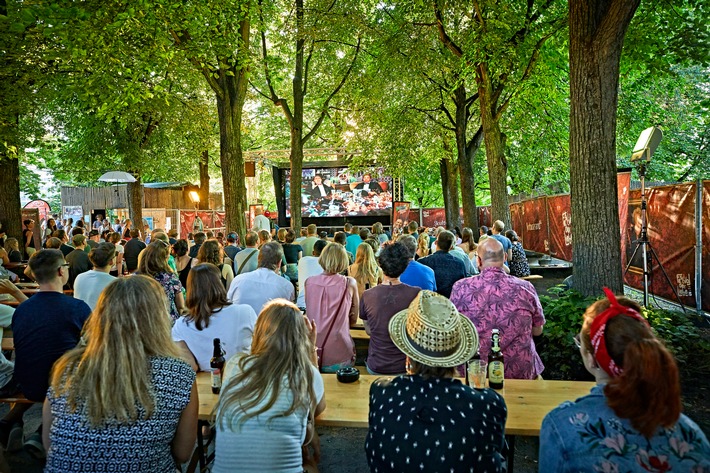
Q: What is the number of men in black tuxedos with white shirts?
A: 2